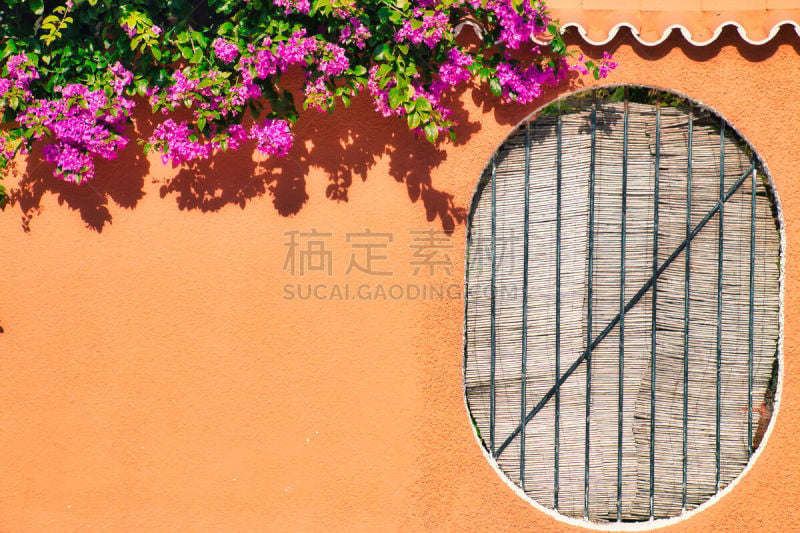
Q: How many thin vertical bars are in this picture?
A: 9